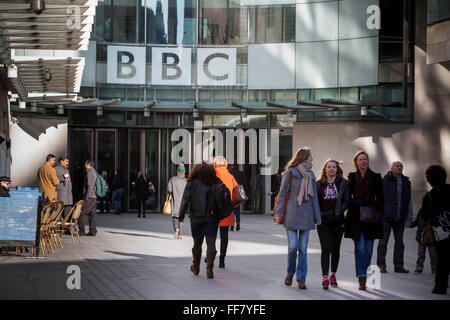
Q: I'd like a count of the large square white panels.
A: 3